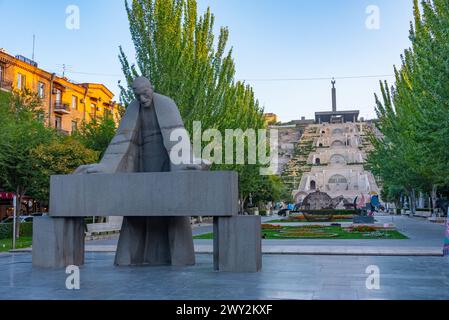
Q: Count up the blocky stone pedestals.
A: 2